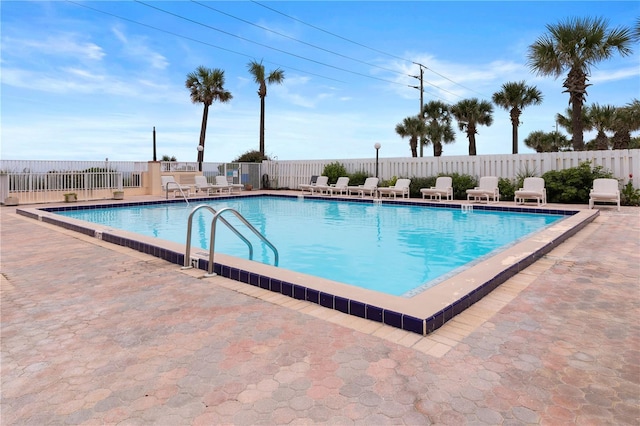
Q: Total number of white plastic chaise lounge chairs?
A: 11